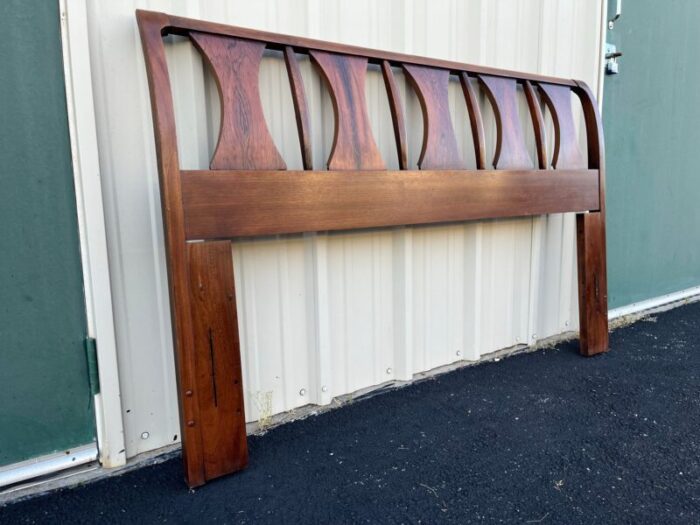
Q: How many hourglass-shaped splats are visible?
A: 5